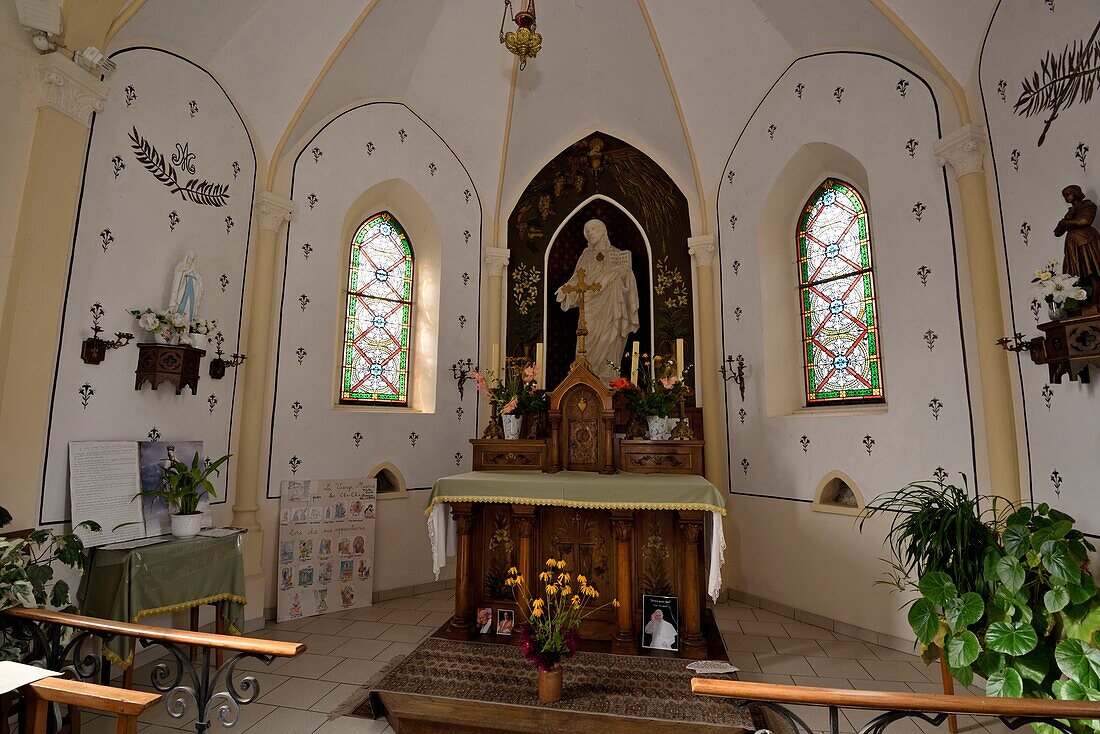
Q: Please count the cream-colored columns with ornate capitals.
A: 5